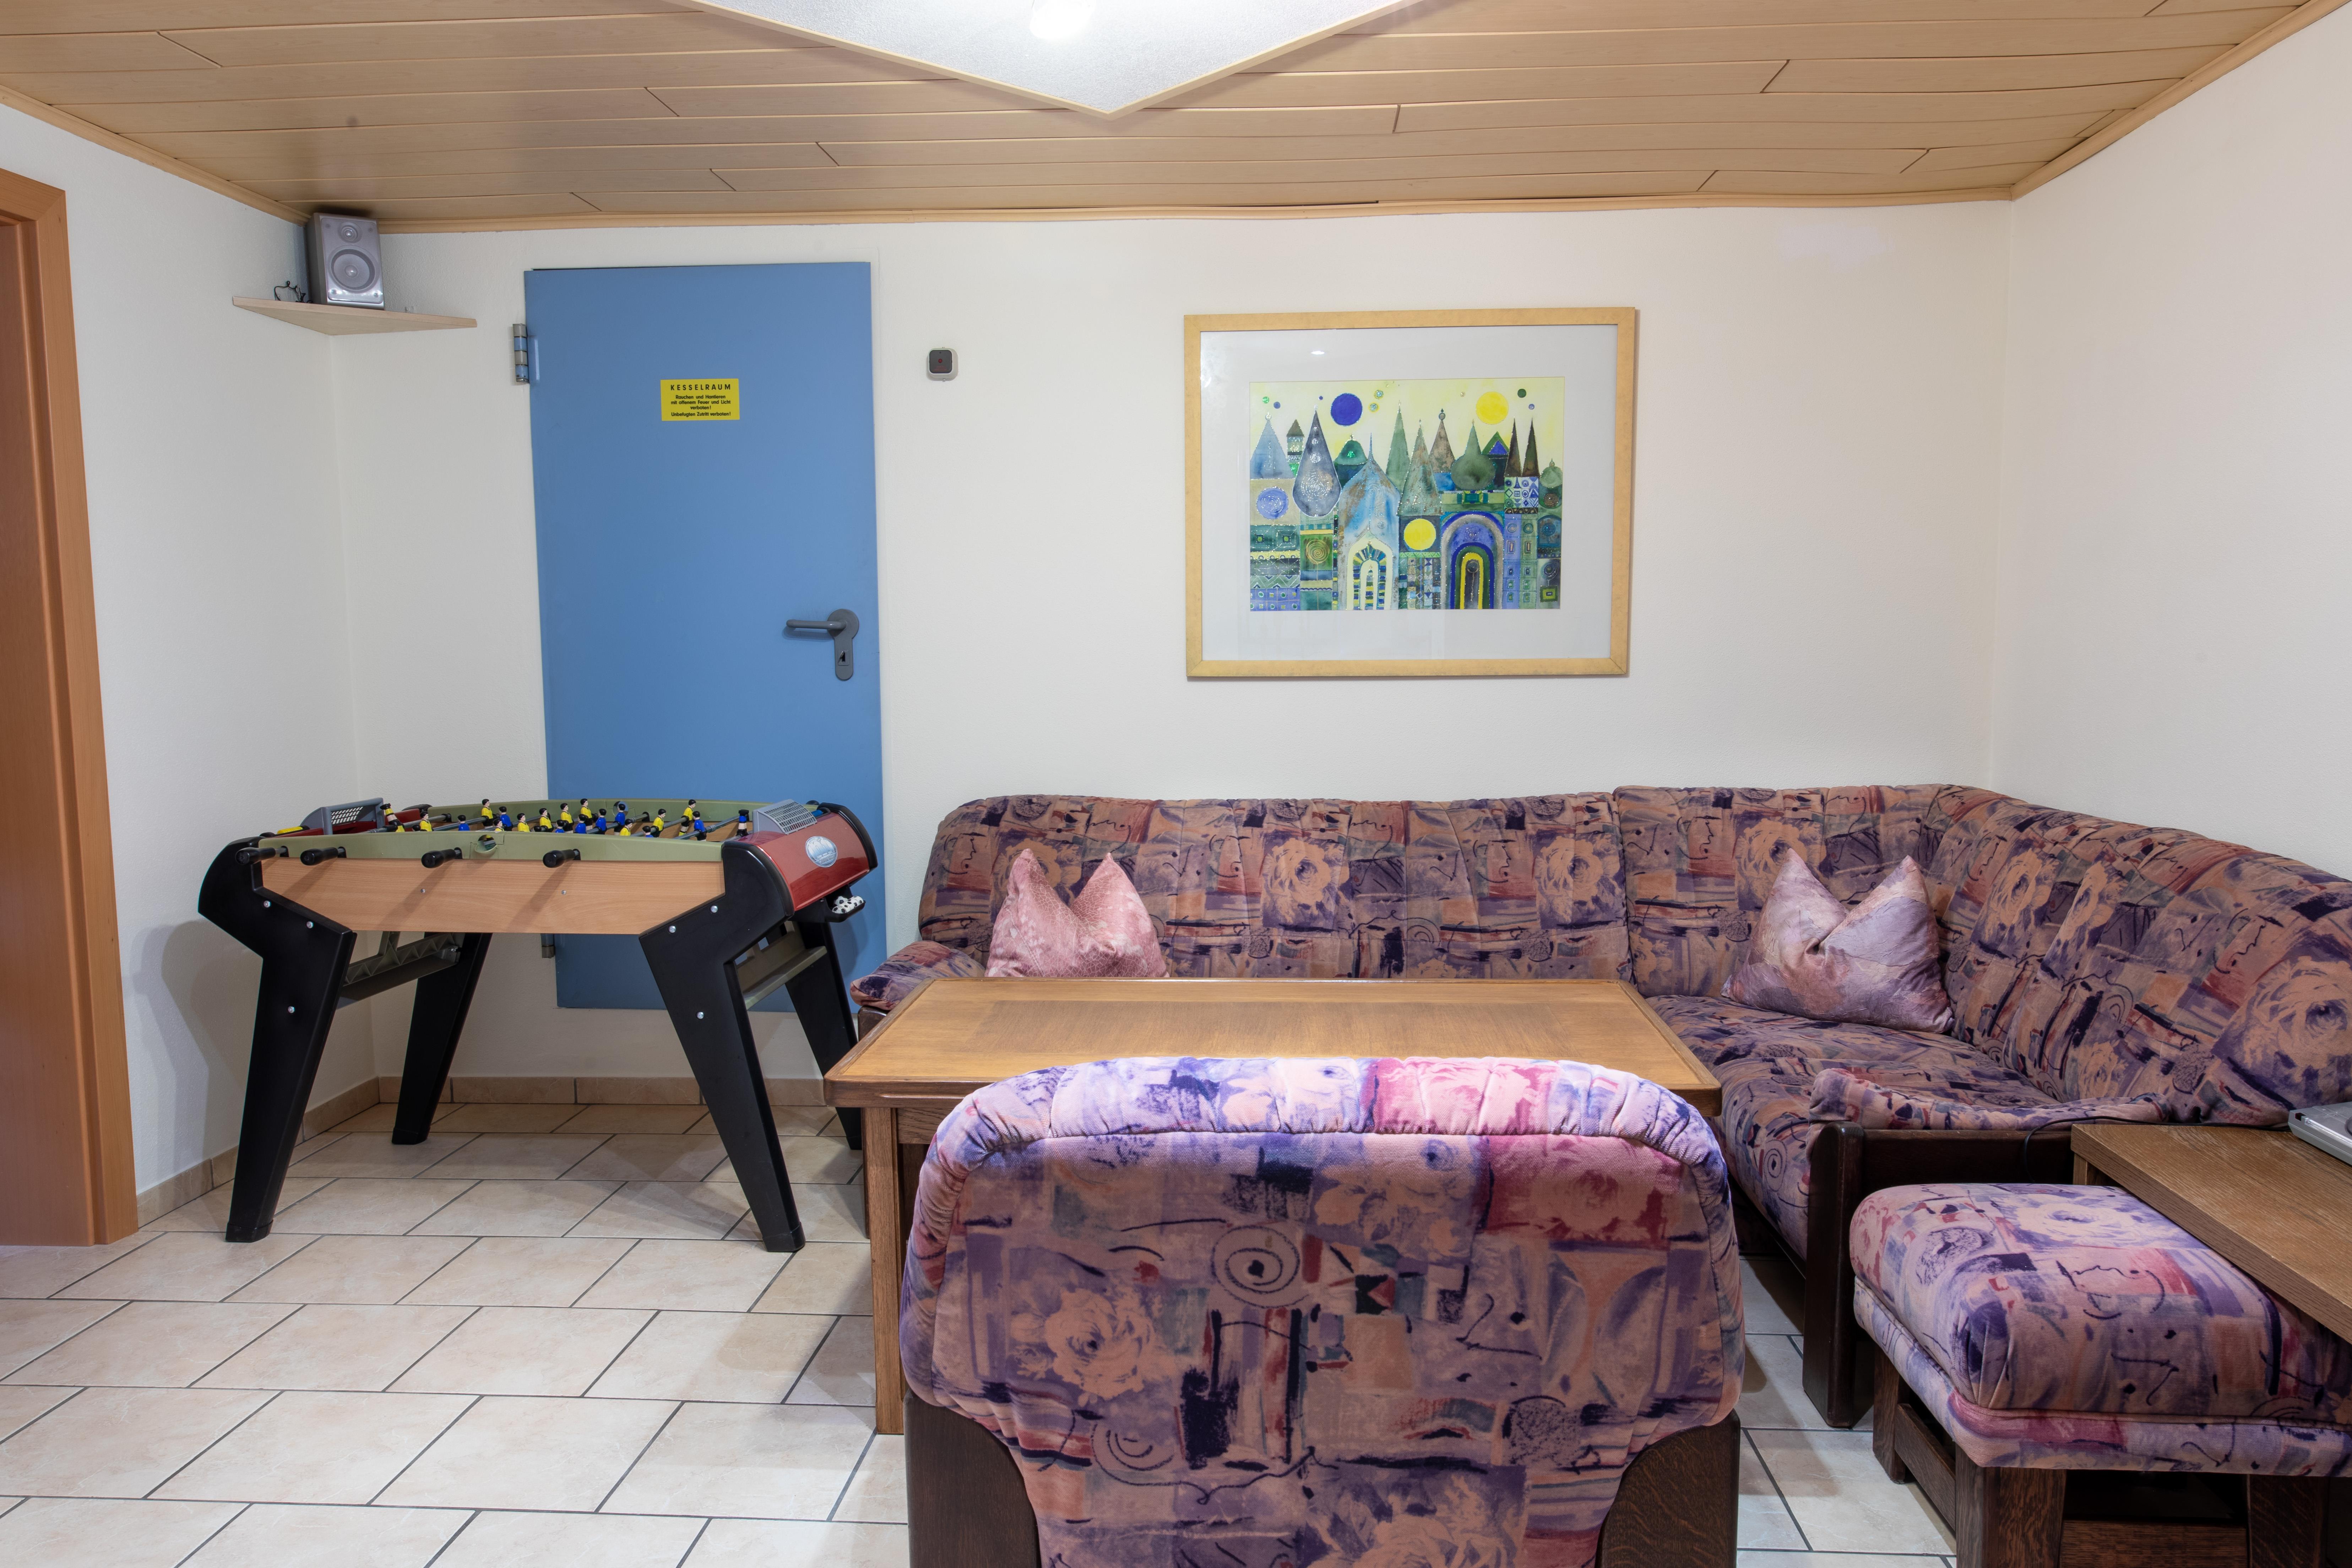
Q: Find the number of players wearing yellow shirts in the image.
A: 11